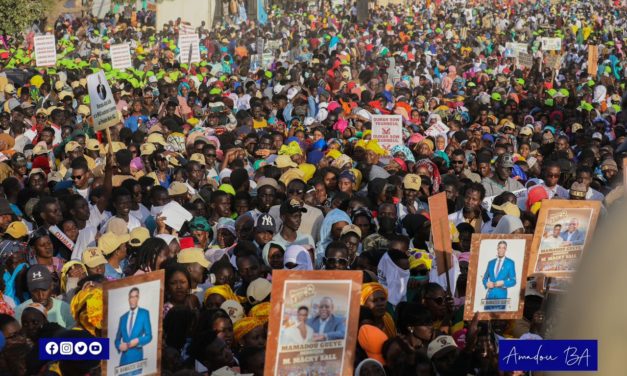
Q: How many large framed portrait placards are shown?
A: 4